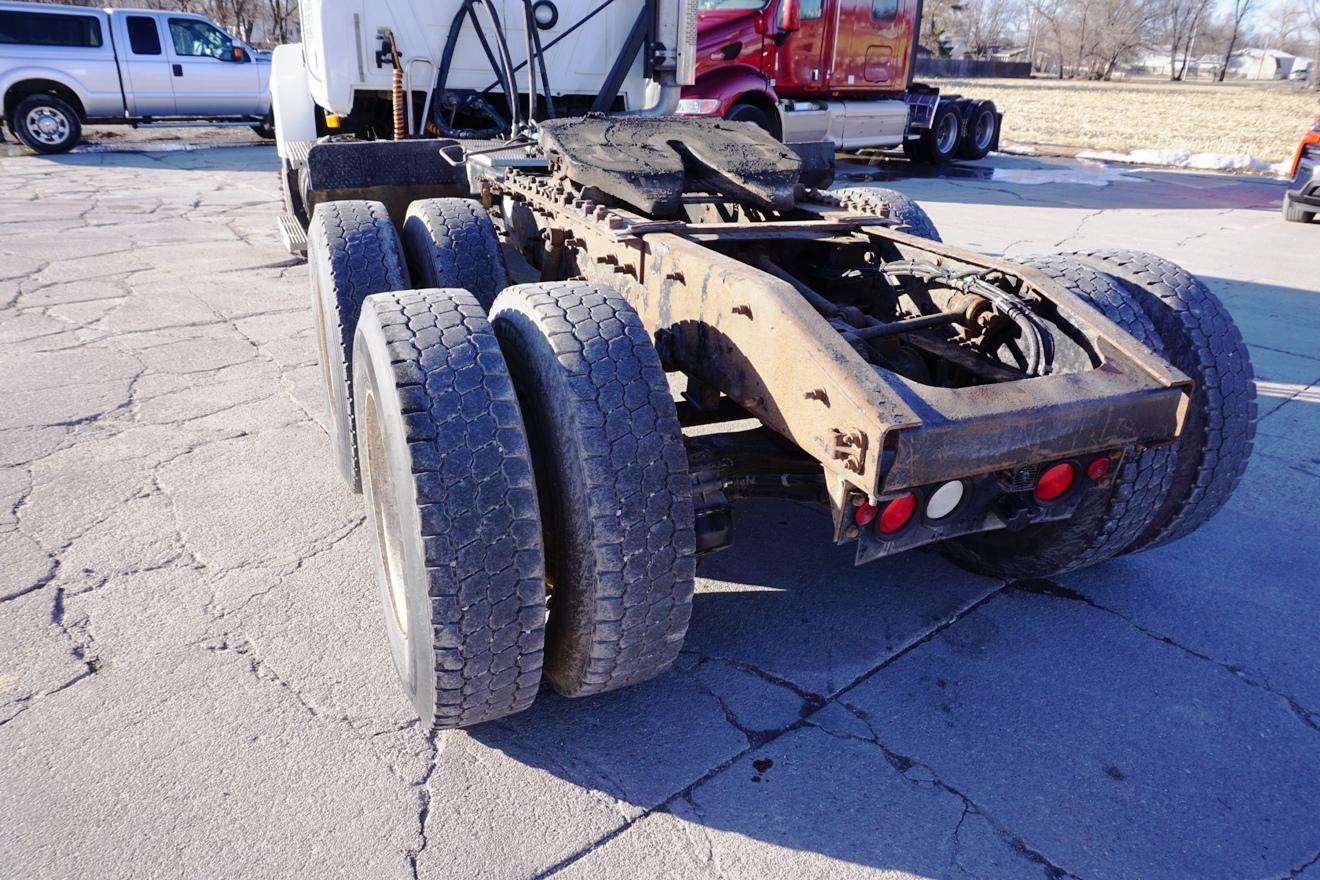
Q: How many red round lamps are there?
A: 4